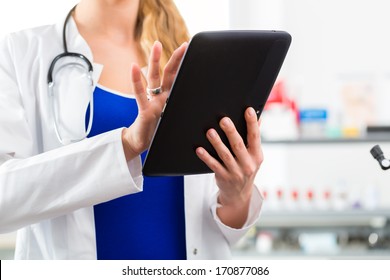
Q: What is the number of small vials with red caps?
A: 5